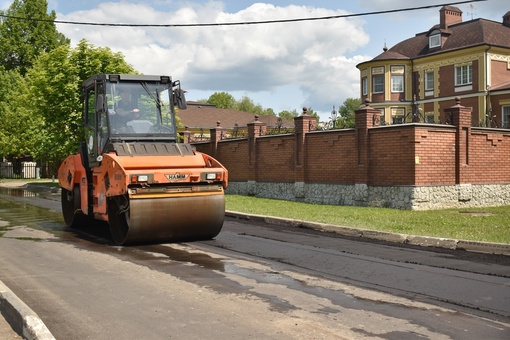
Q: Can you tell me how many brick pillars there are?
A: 6